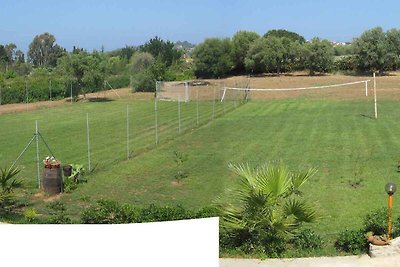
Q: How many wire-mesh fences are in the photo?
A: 2